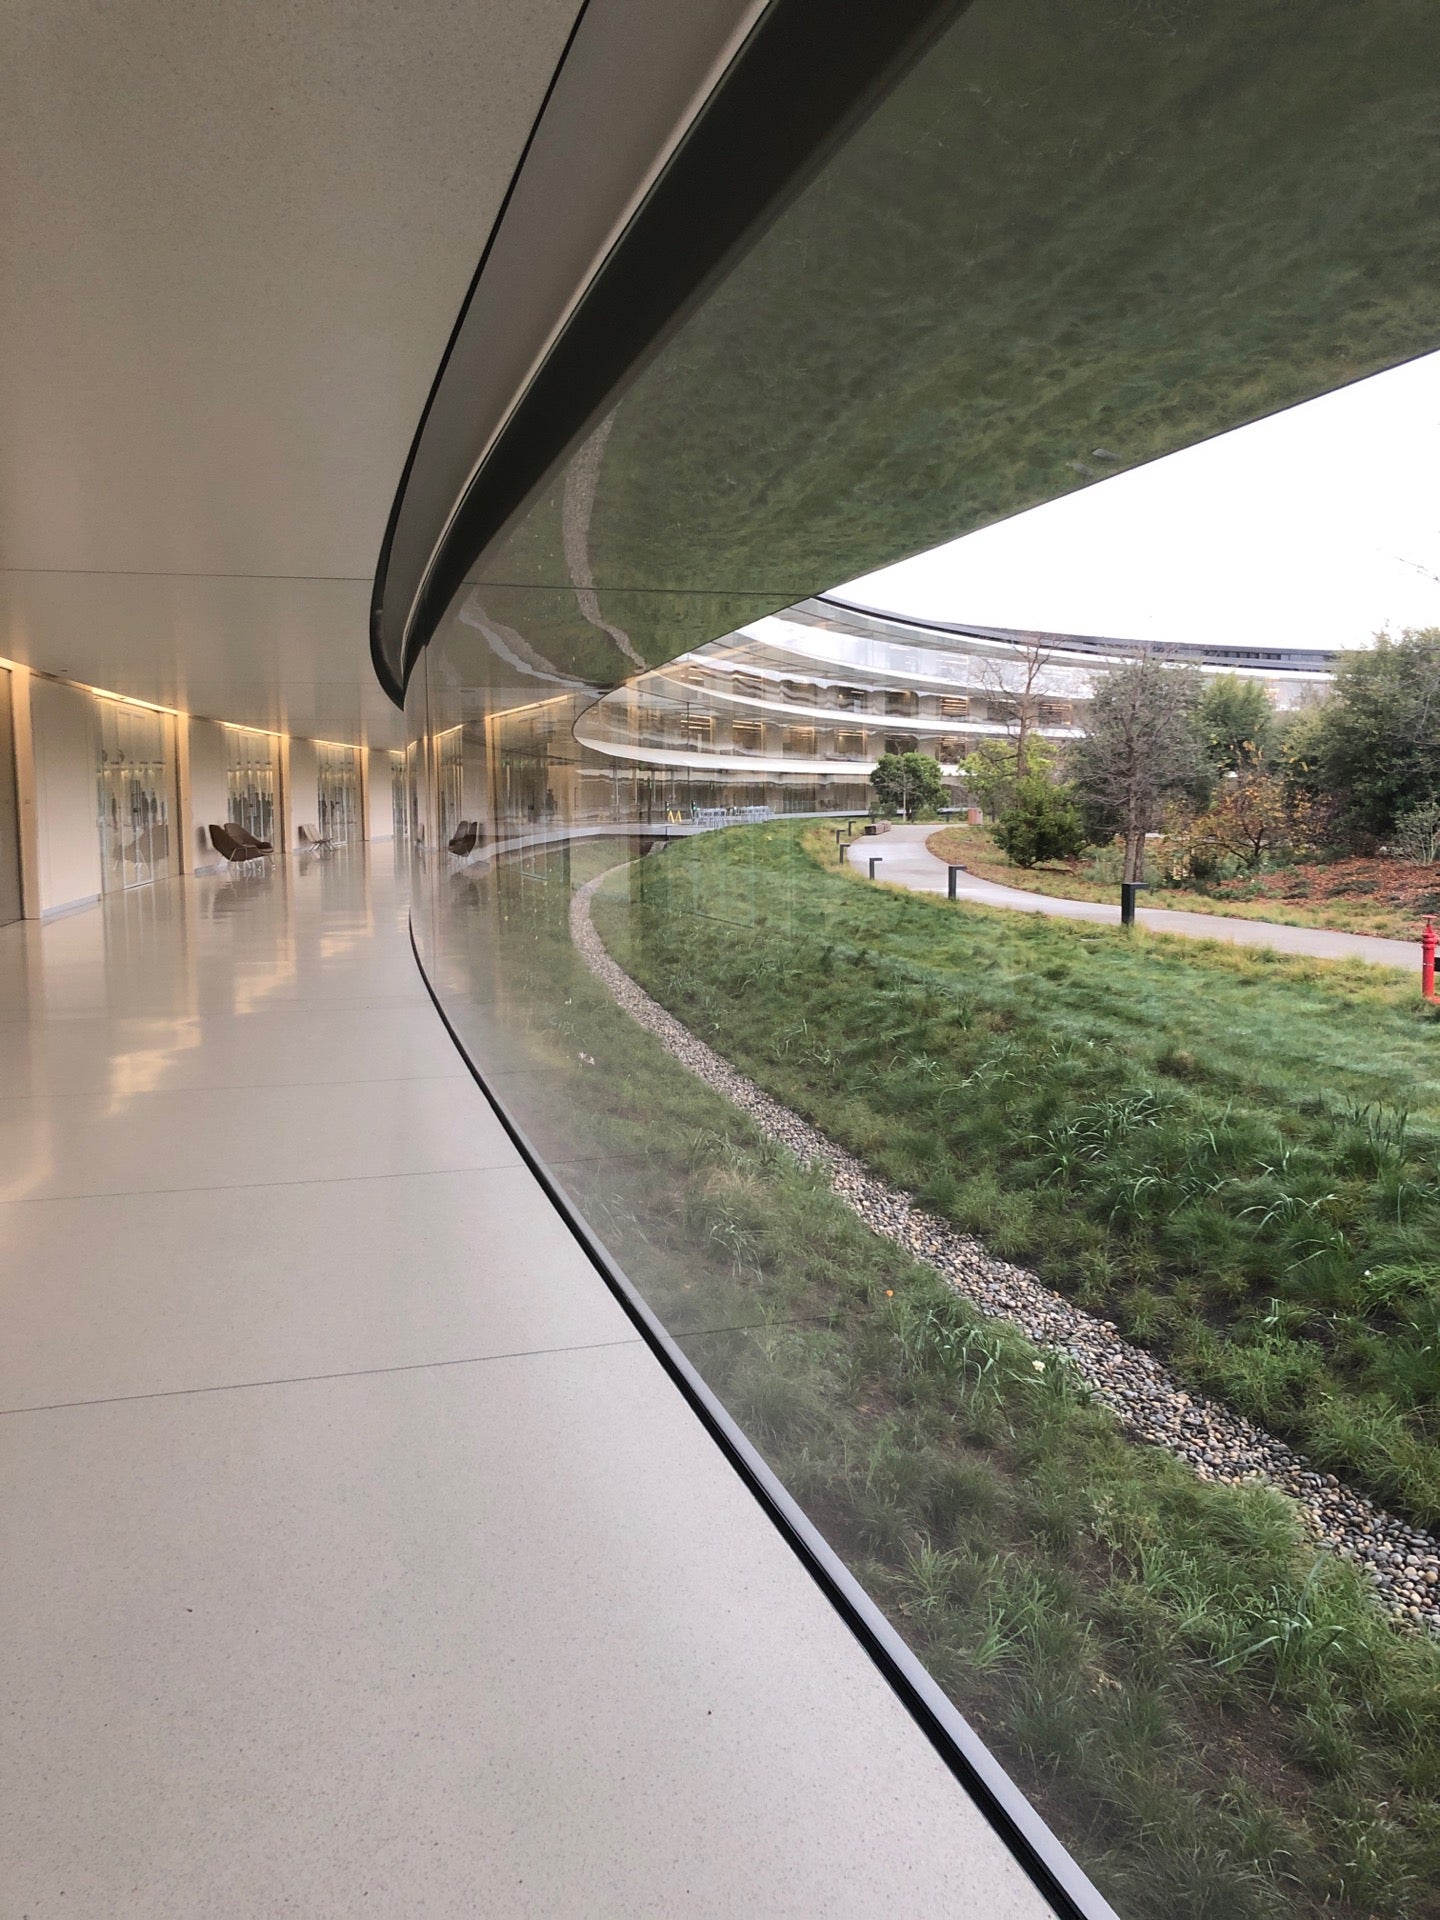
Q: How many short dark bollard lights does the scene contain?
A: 6